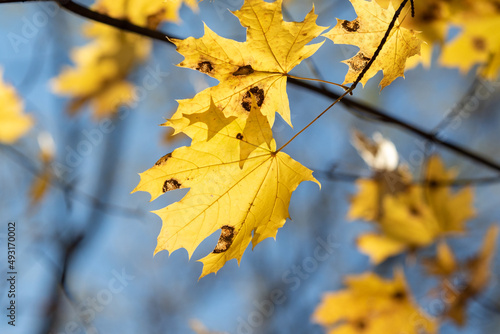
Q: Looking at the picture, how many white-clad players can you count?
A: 0